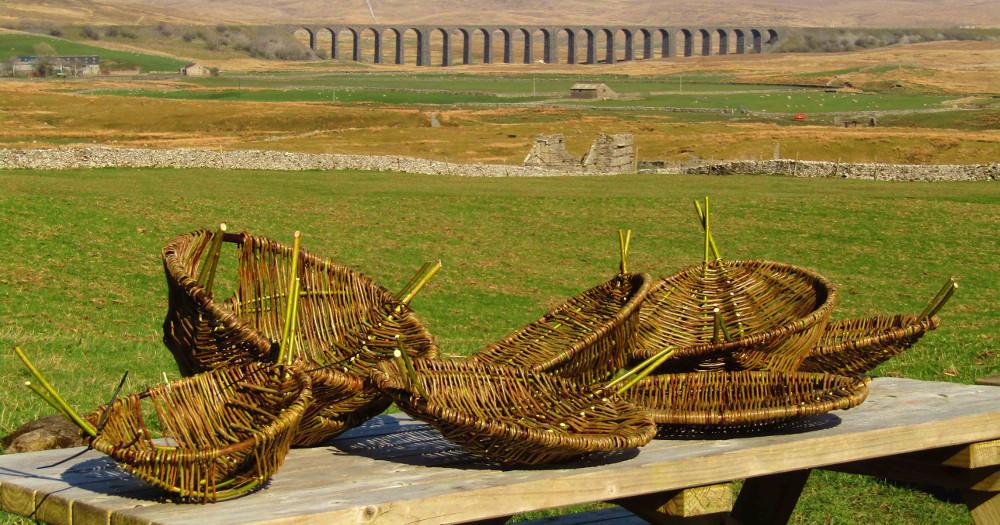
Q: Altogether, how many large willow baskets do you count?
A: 7